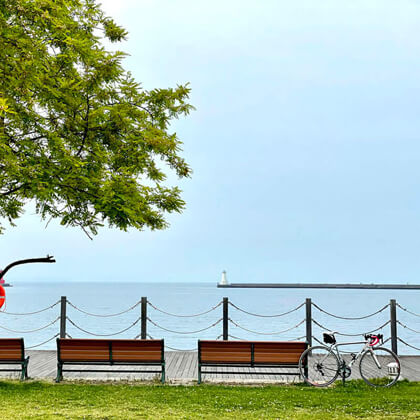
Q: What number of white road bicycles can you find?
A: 1